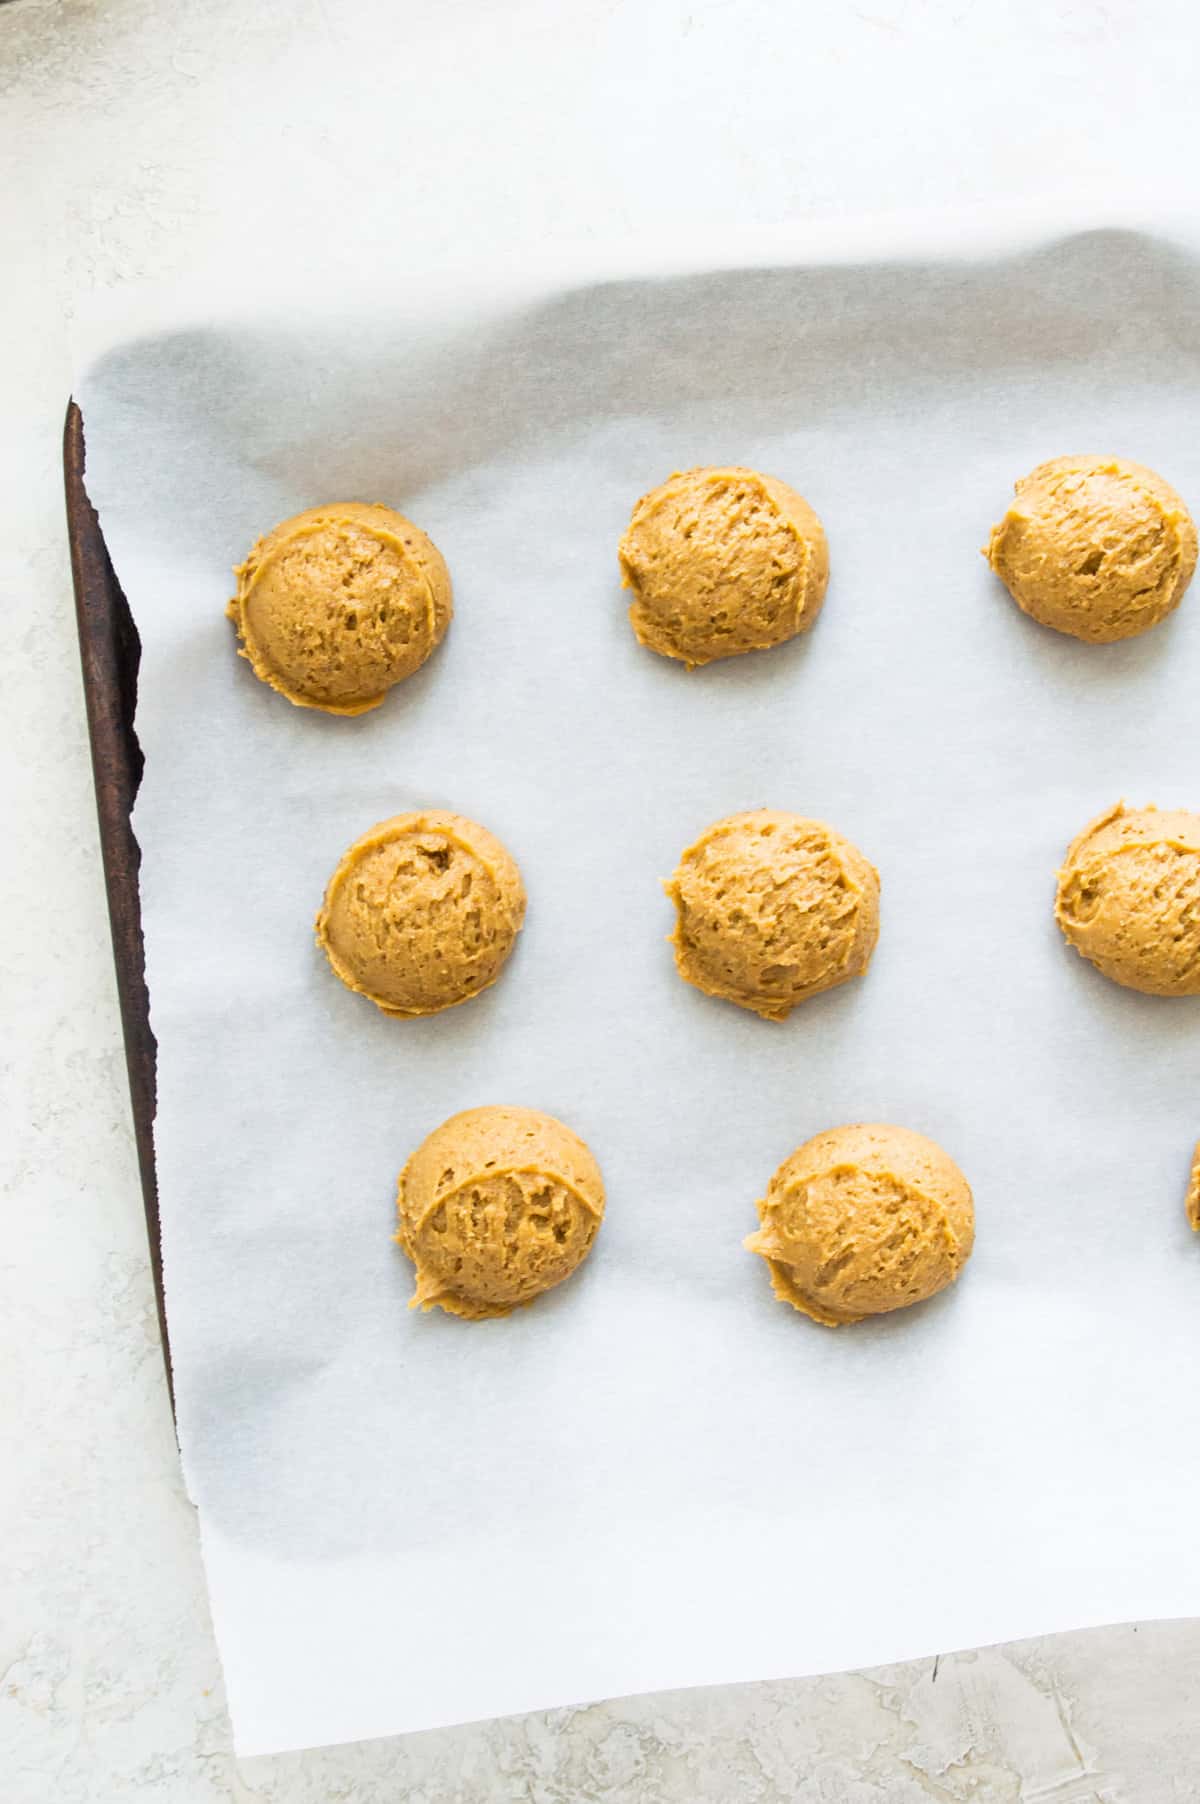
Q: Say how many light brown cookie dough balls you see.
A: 9